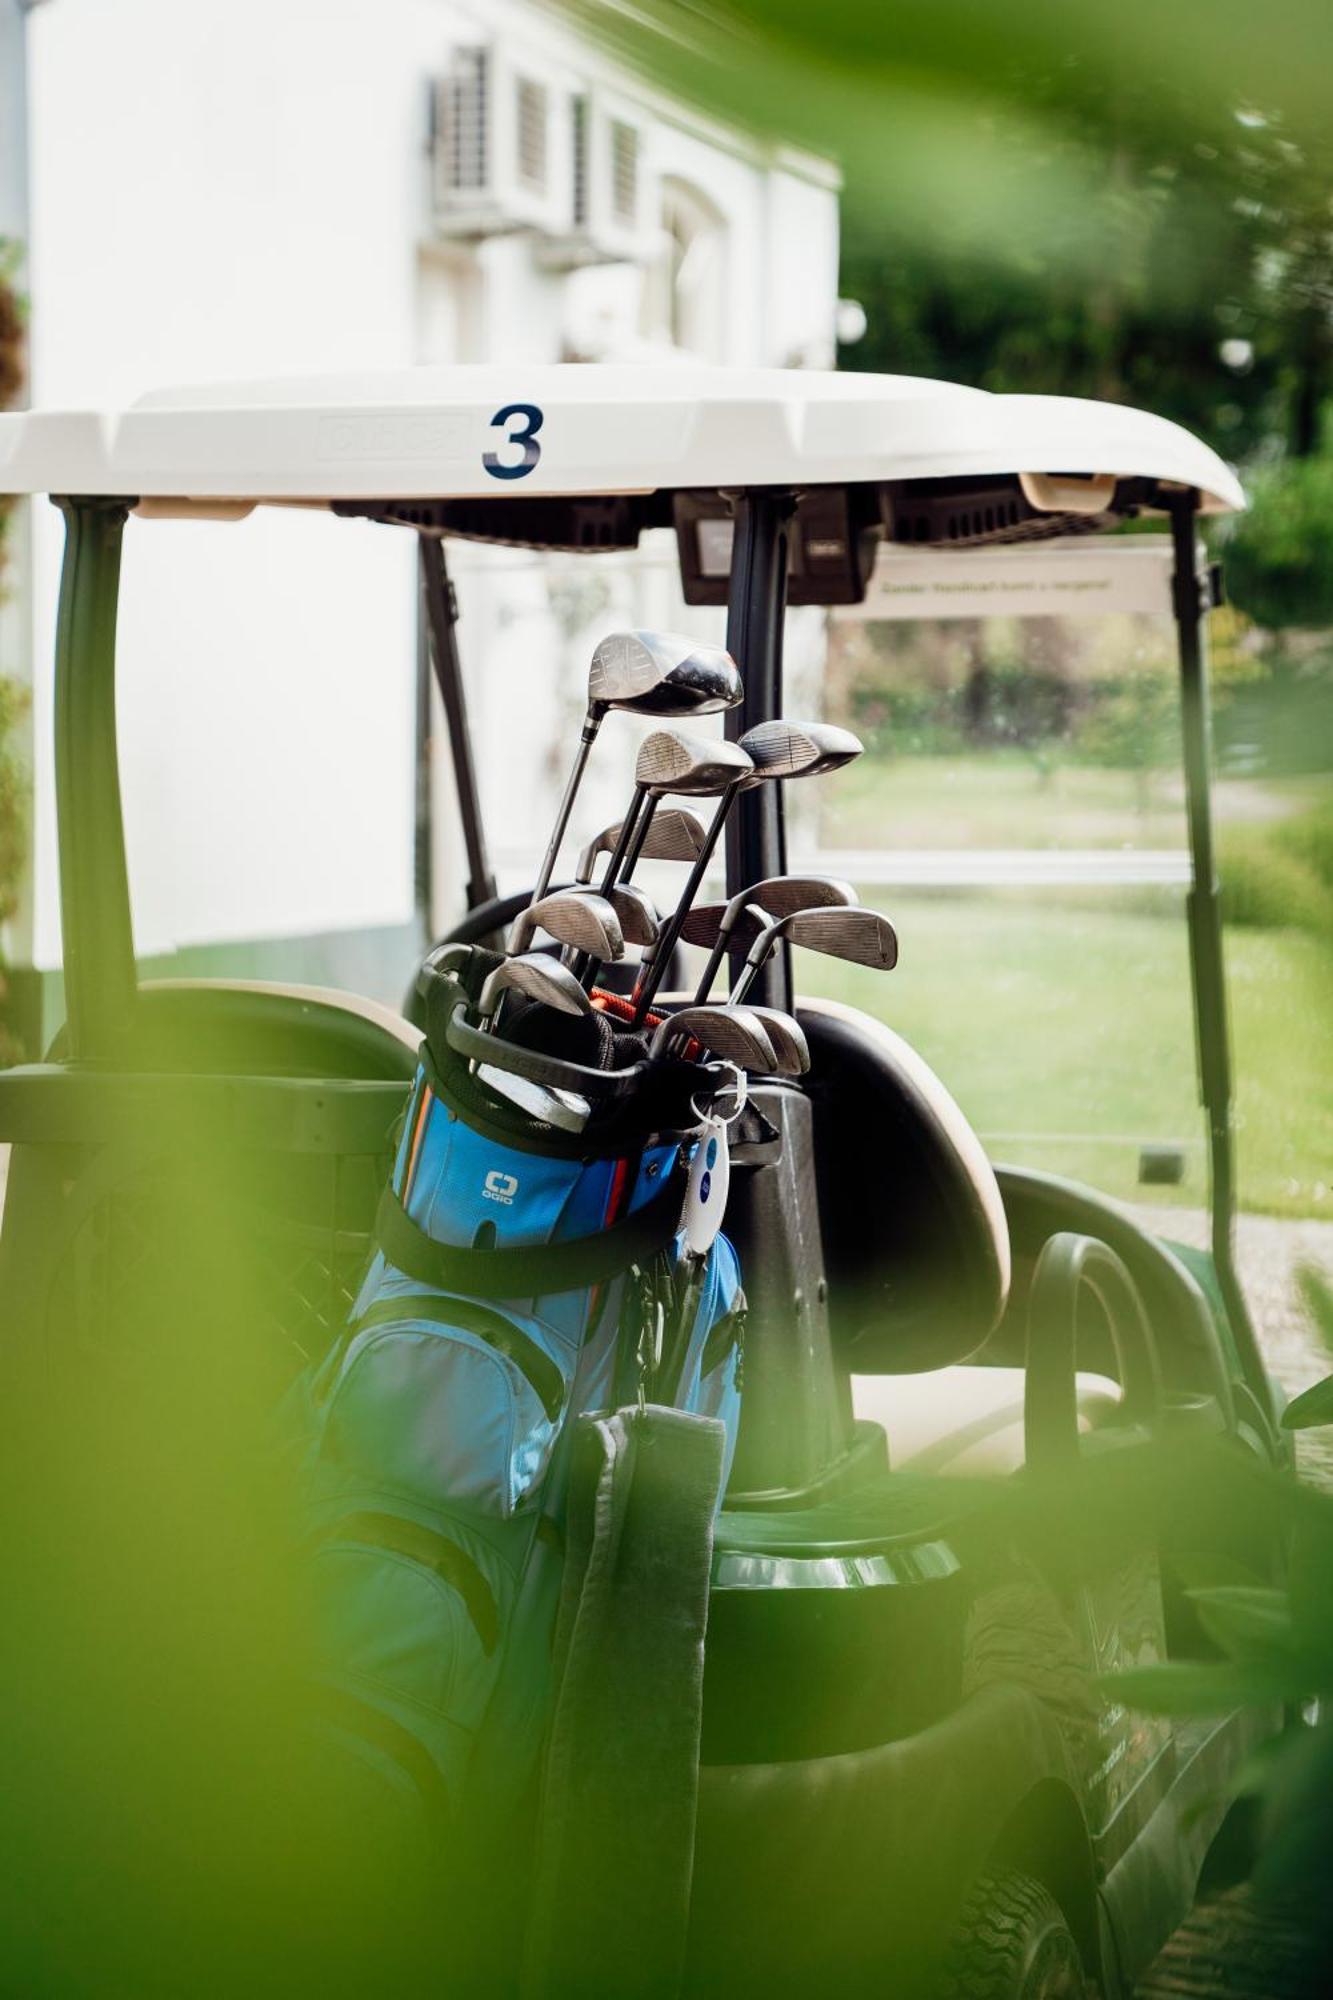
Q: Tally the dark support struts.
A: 4